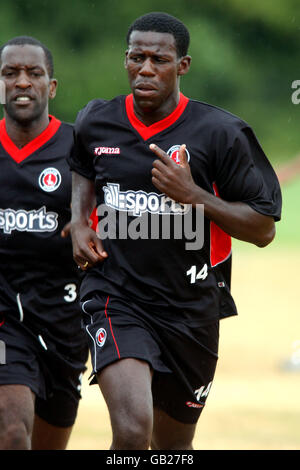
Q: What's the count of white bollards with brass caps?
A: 0